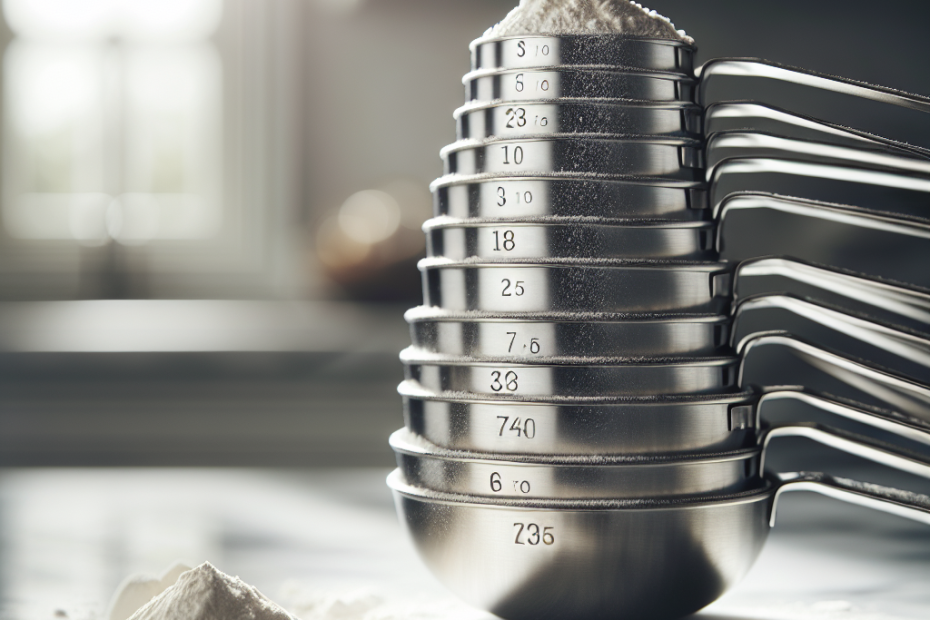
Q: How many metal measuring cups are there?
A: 12